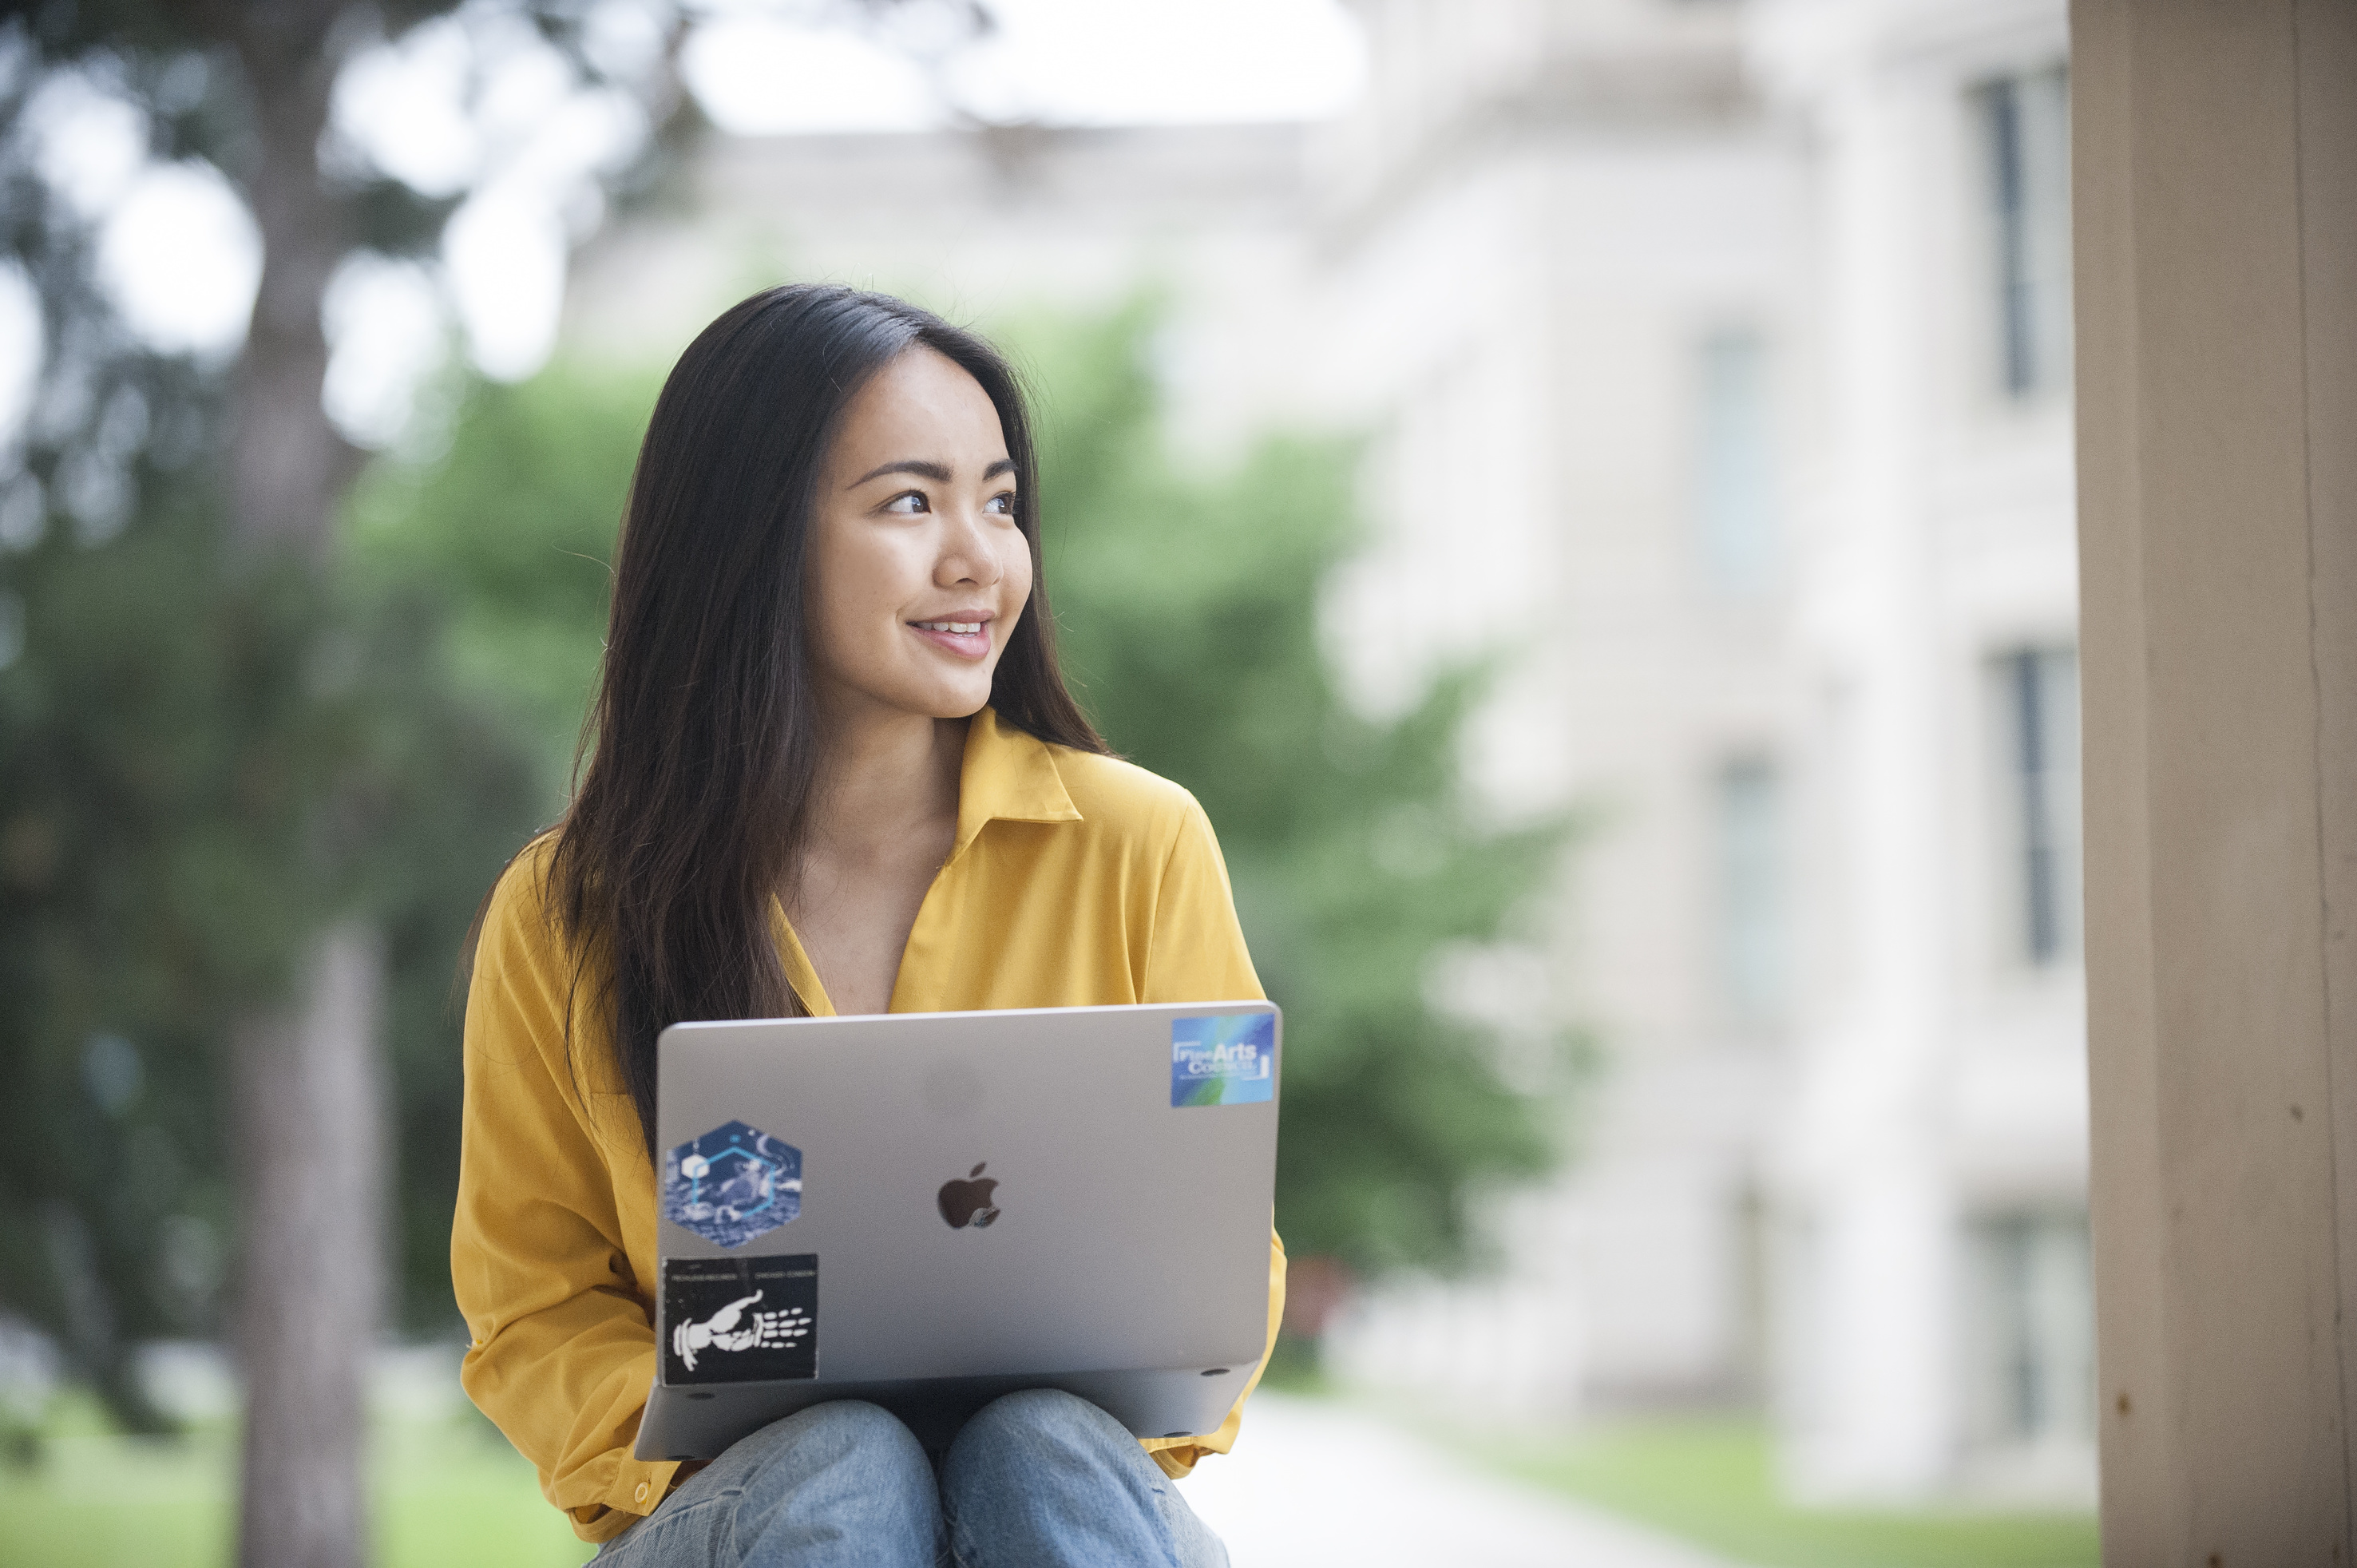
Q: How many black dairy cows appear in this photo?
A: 0